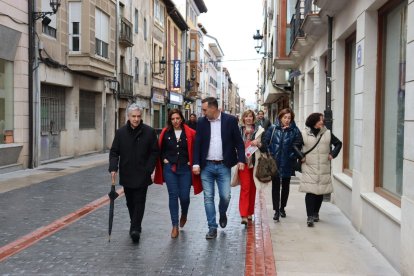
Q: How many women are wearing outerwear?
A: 4